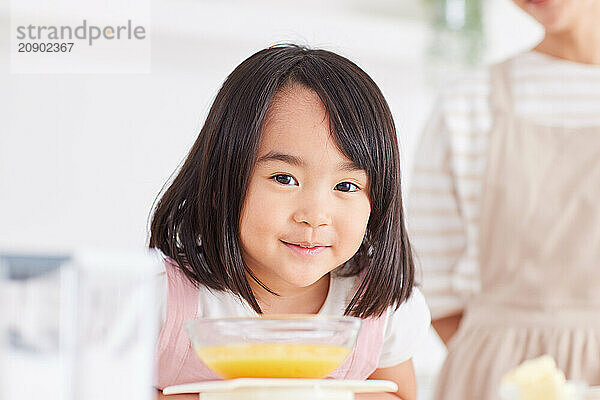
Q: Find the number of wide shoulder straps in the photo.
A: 3